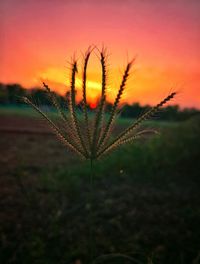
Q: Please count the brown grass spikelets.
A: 8